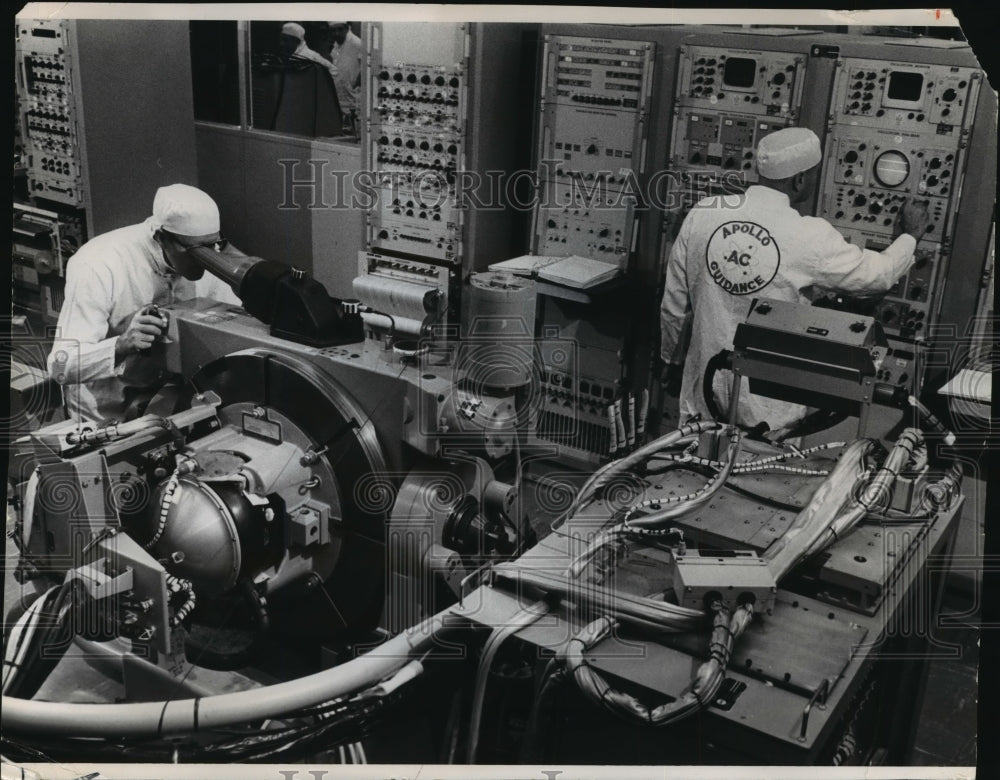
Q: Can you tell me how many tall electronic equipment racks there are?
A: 5